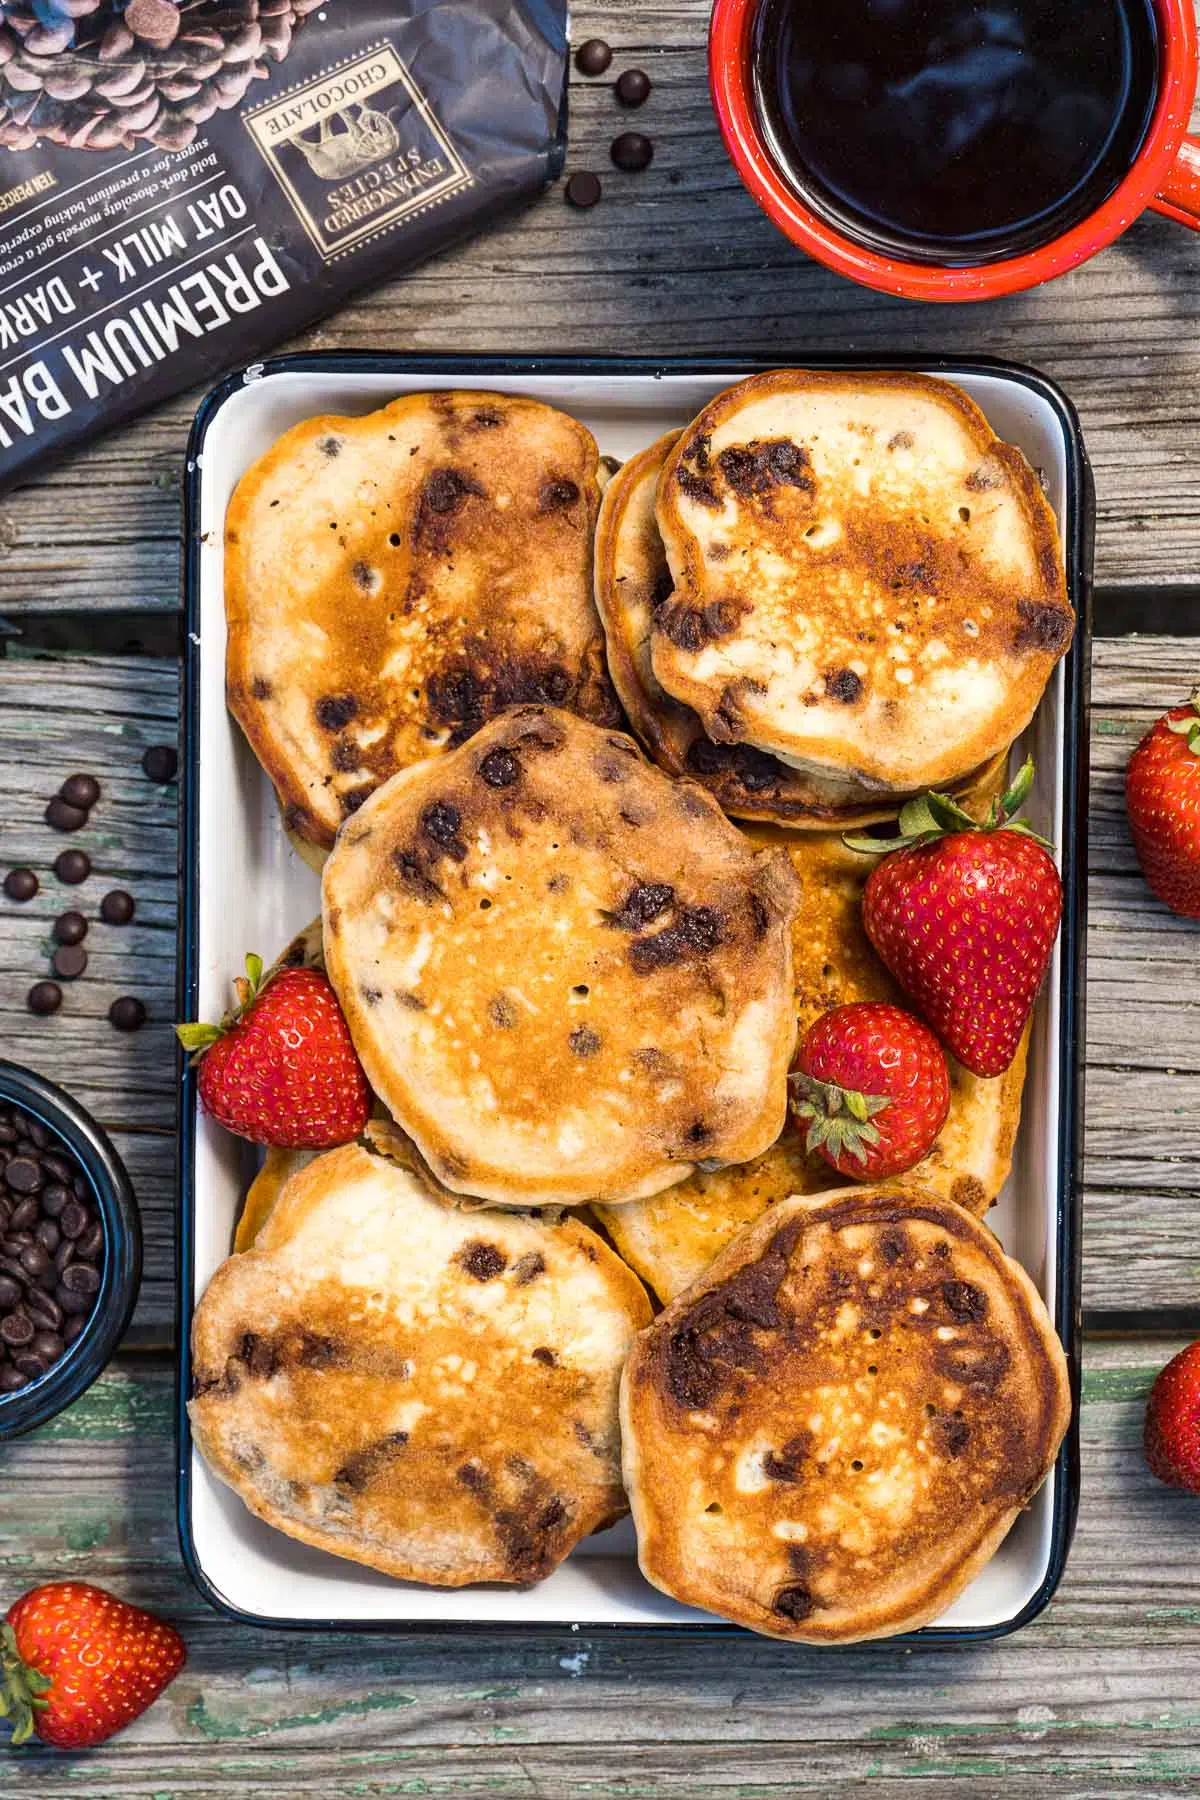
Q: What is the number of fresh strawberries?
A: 6